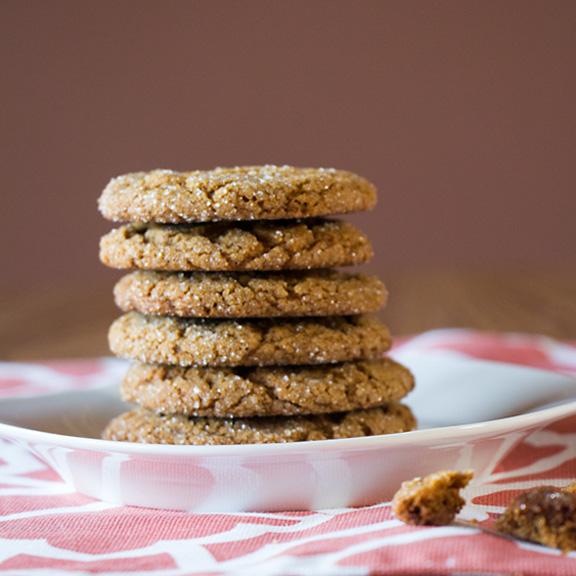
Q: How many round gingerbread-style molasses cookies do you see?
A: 6